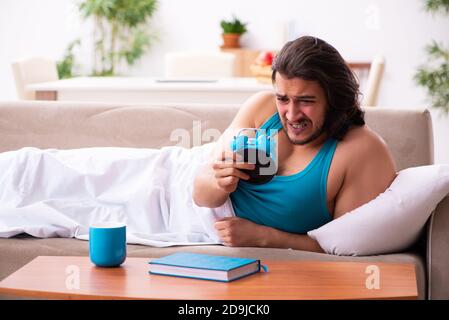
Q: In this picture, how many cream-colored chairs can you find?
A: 3